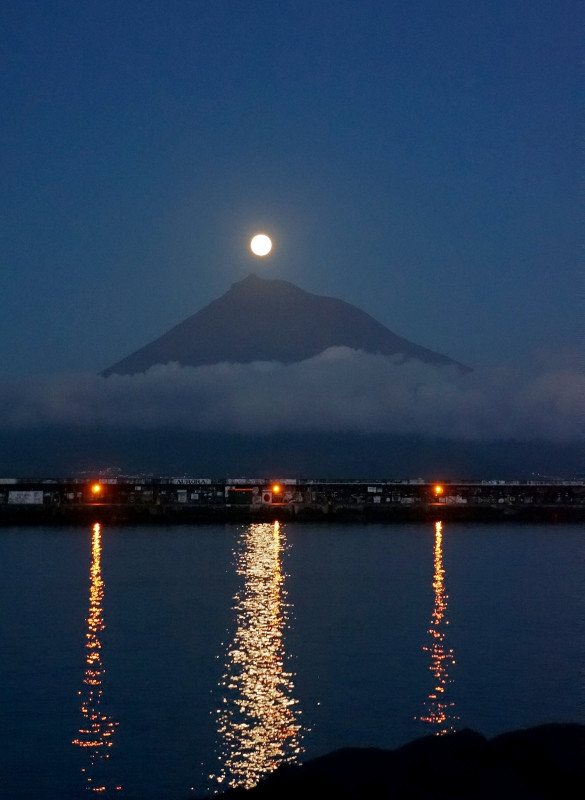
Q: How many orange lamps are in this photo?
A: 3